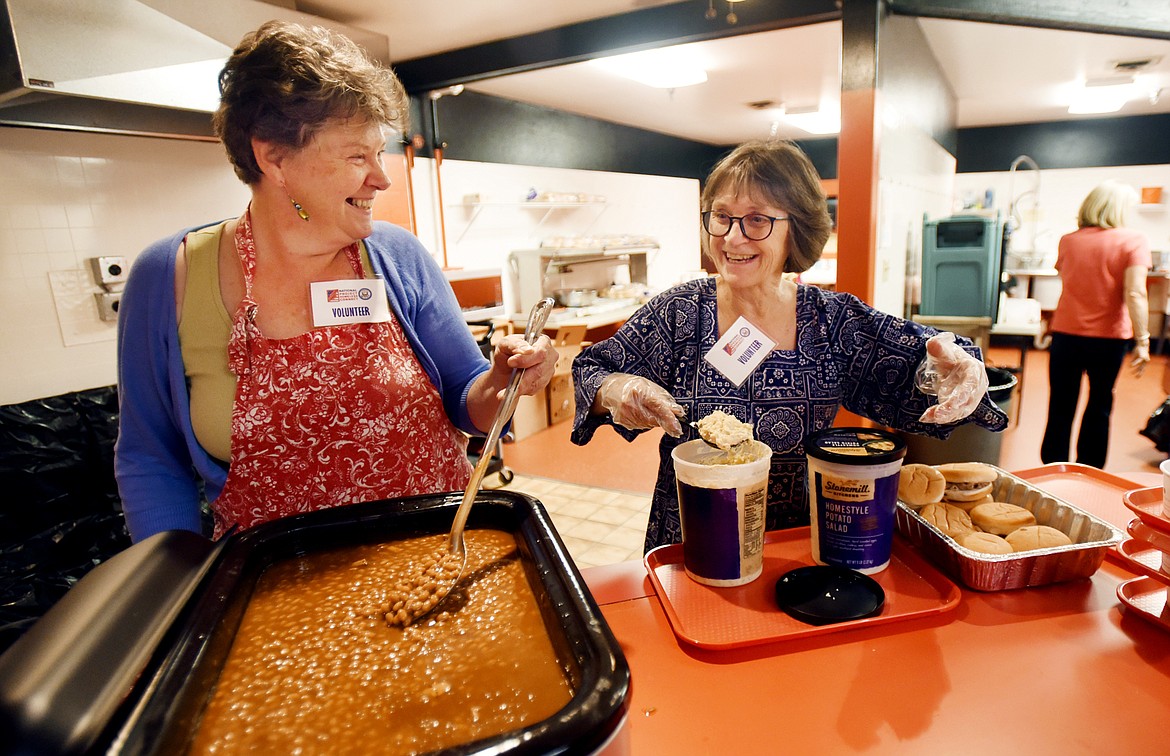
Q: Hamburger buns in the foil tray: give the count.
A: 7